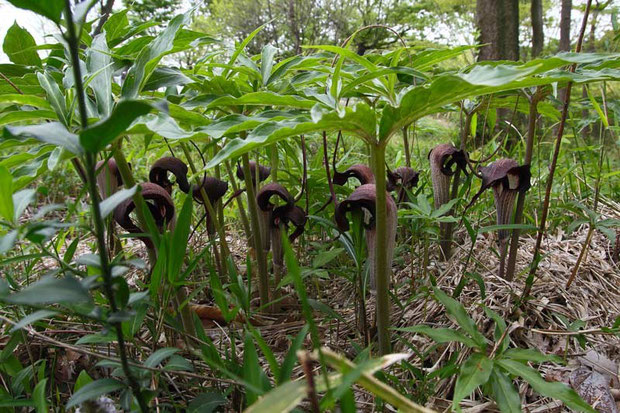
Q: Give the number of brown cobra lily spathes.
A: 12